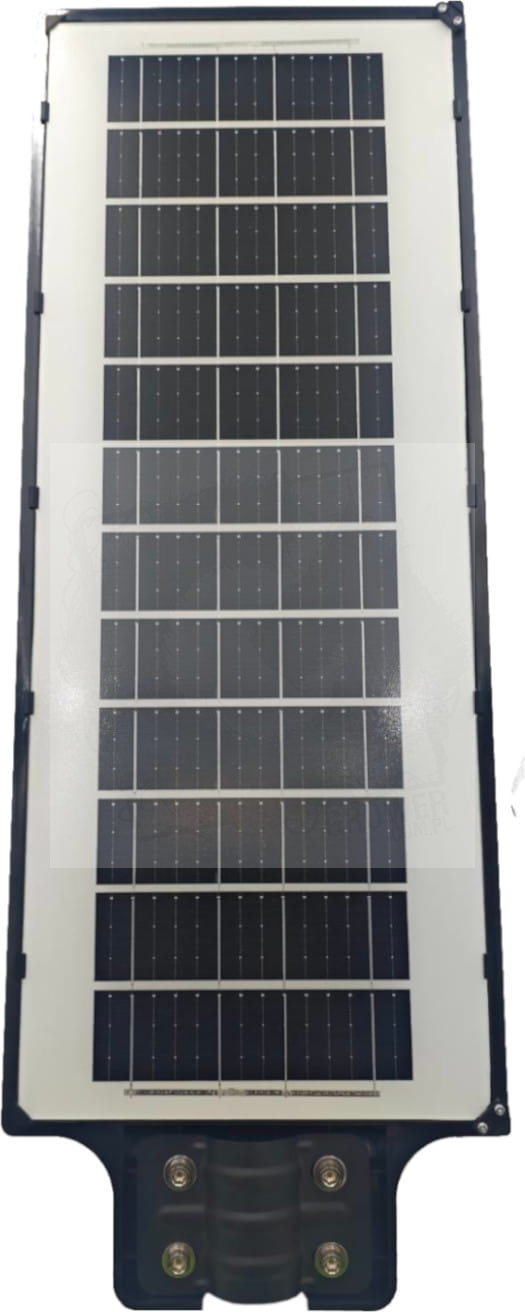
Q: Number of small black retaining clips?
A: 10